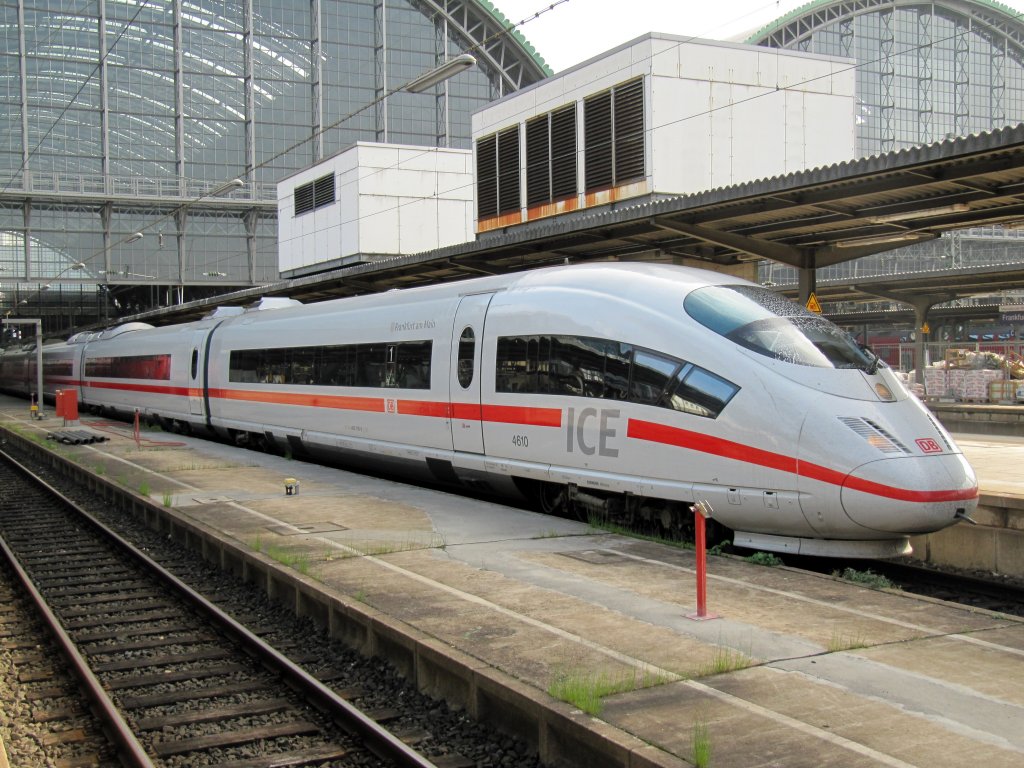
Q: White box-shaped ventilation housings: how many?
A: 2